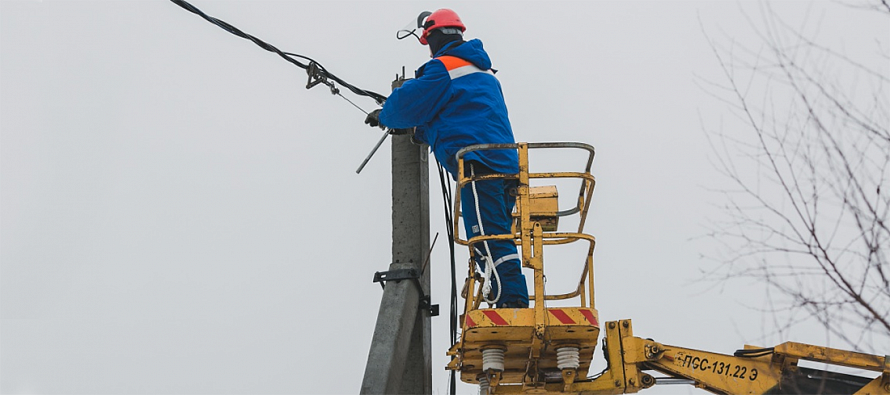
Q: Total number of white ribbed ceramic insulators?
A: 3